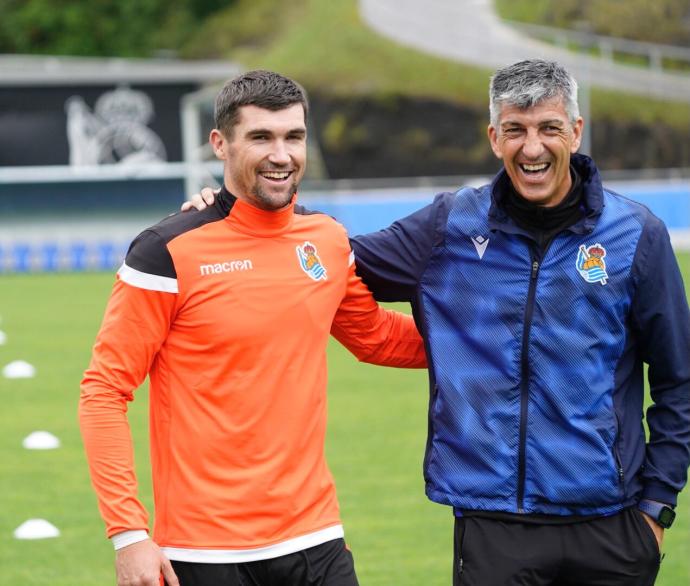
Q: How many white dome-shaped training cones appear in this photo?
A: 4